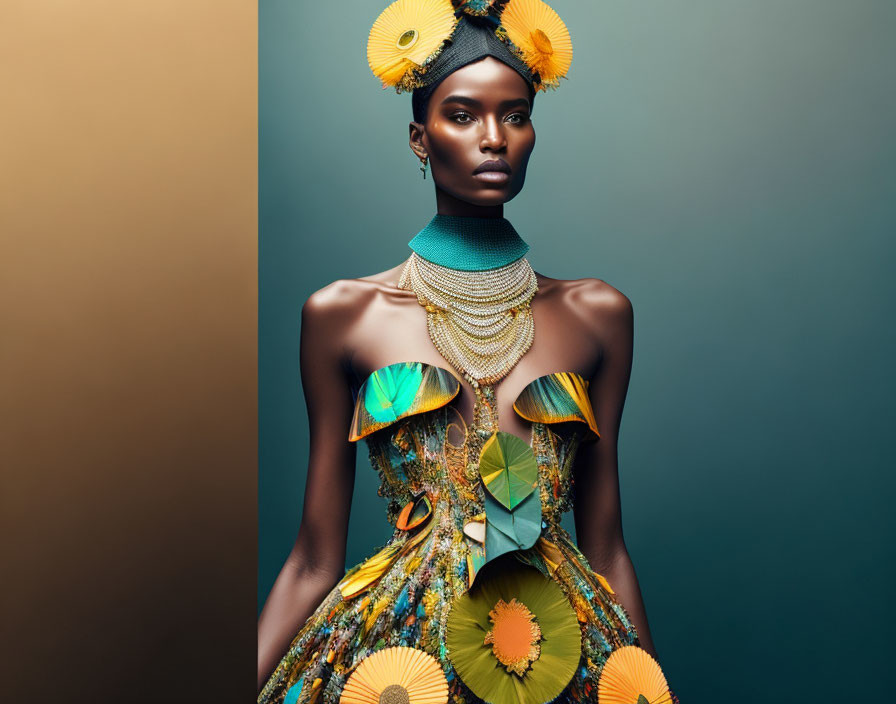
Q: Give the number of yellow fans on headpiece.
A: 2